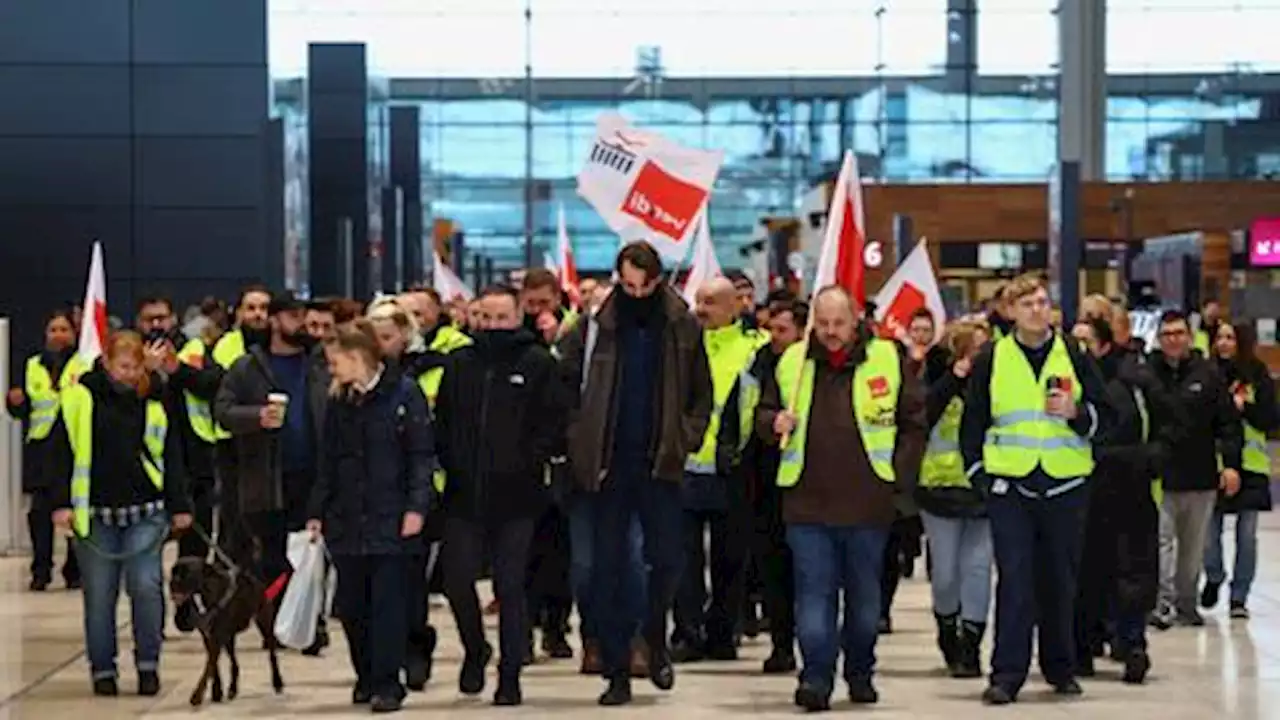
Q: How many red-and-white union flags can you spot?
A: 7